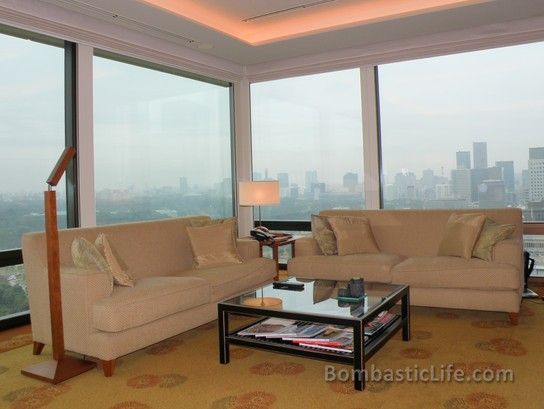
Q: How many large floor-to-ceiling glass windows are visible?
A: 4